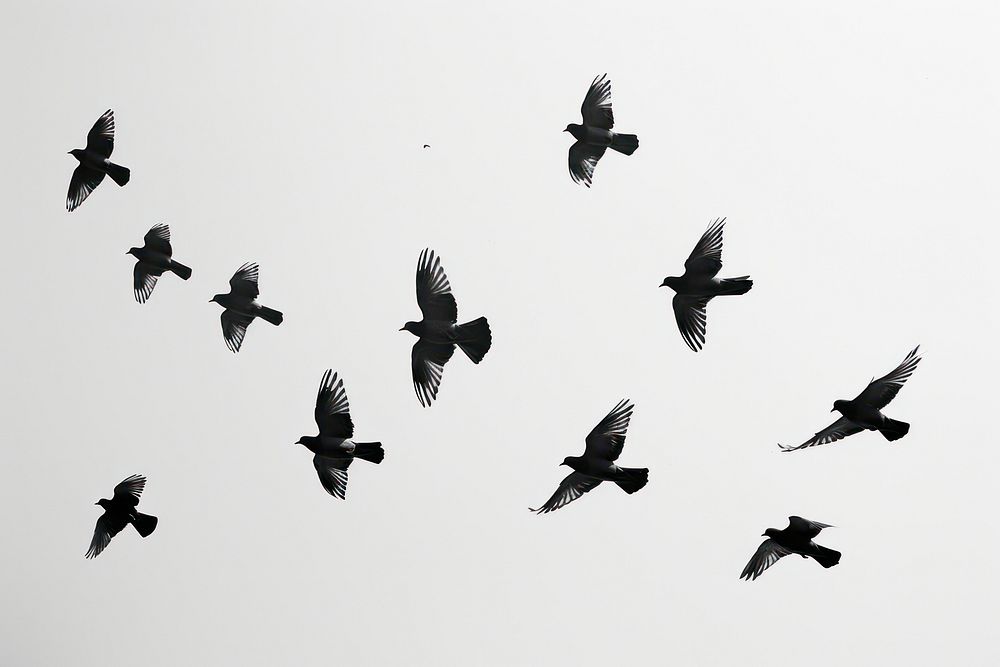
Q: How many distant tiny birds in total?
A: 1